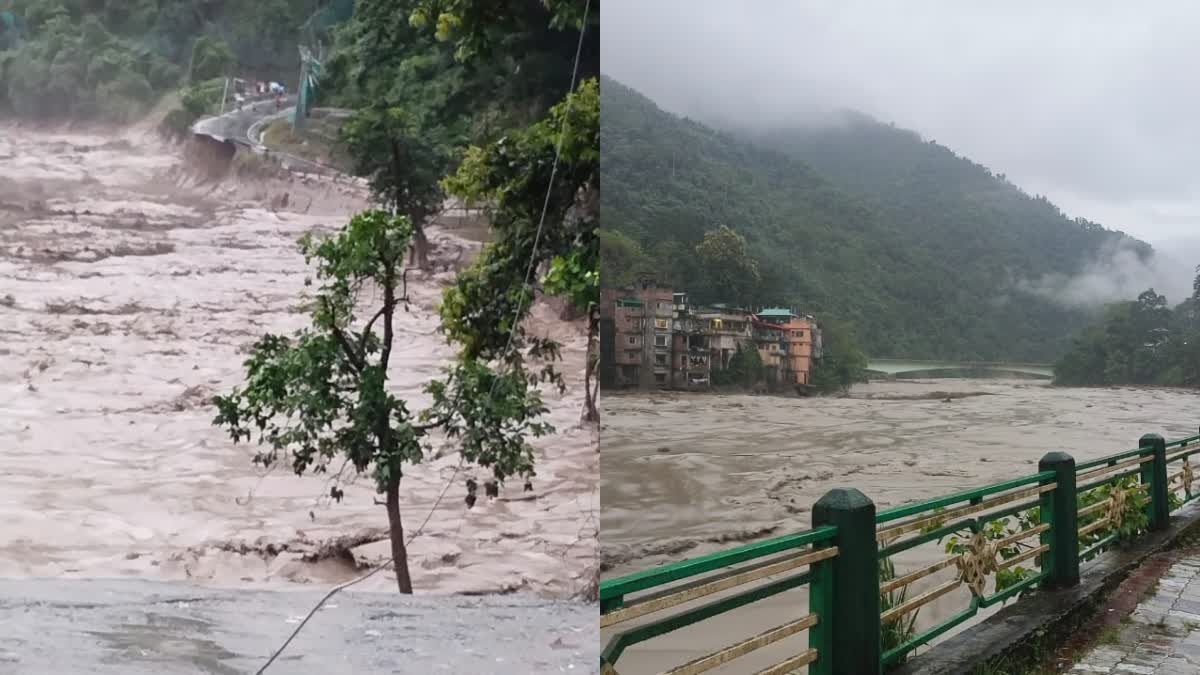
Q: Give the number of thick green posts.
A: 3